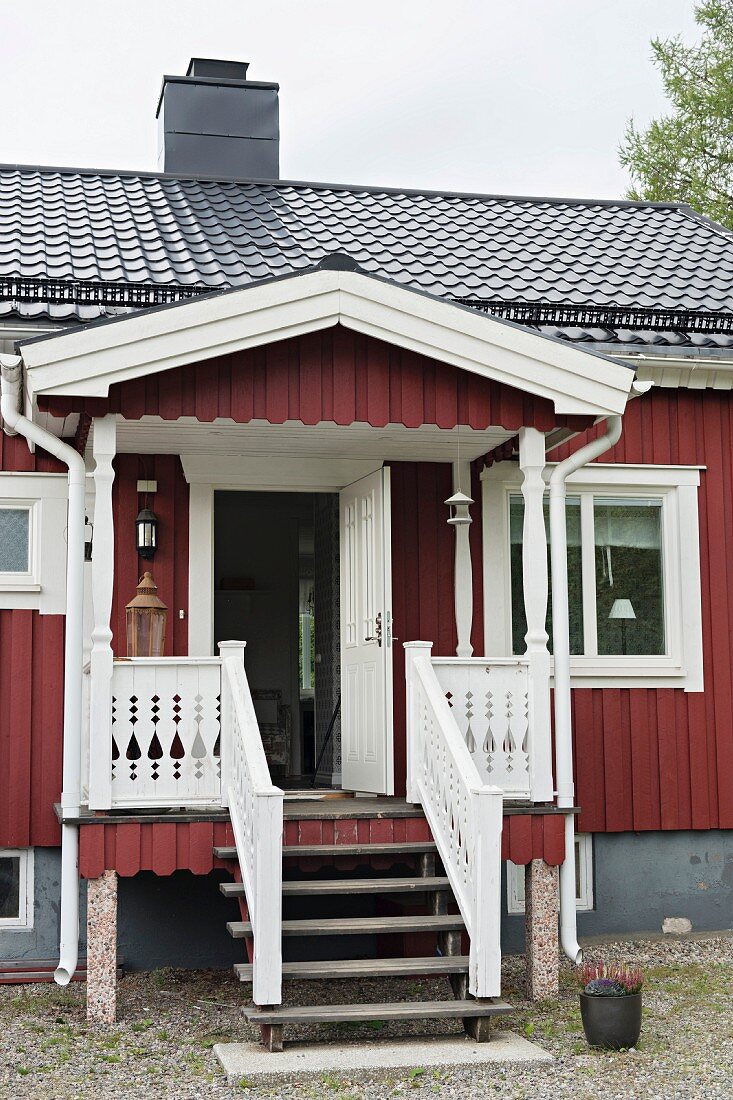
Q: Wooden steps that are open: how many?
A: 5